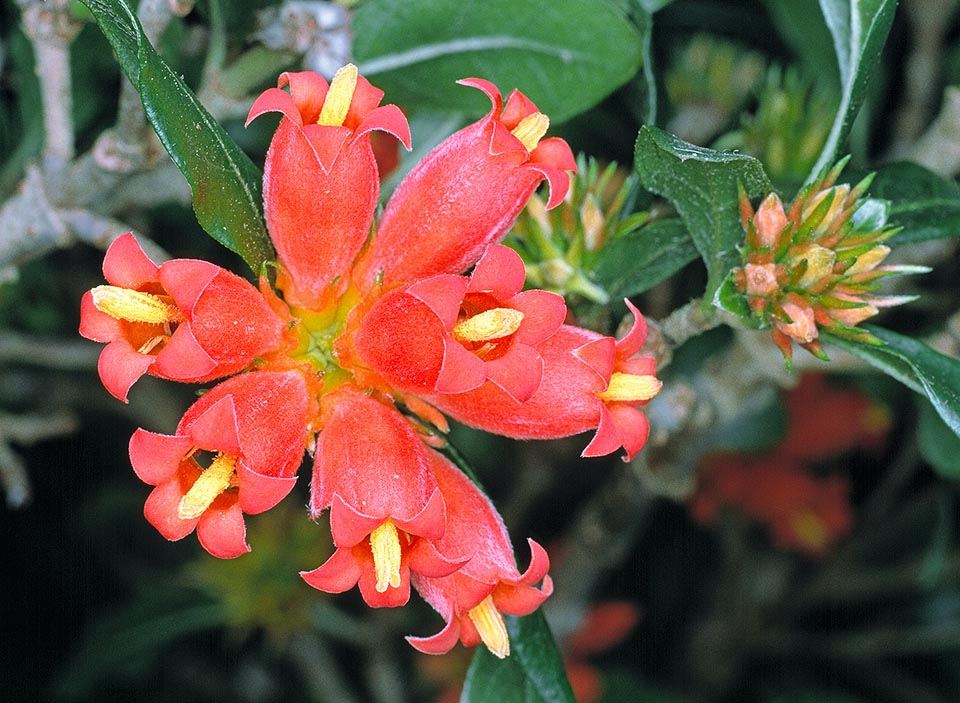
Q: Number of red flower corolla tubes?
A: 8